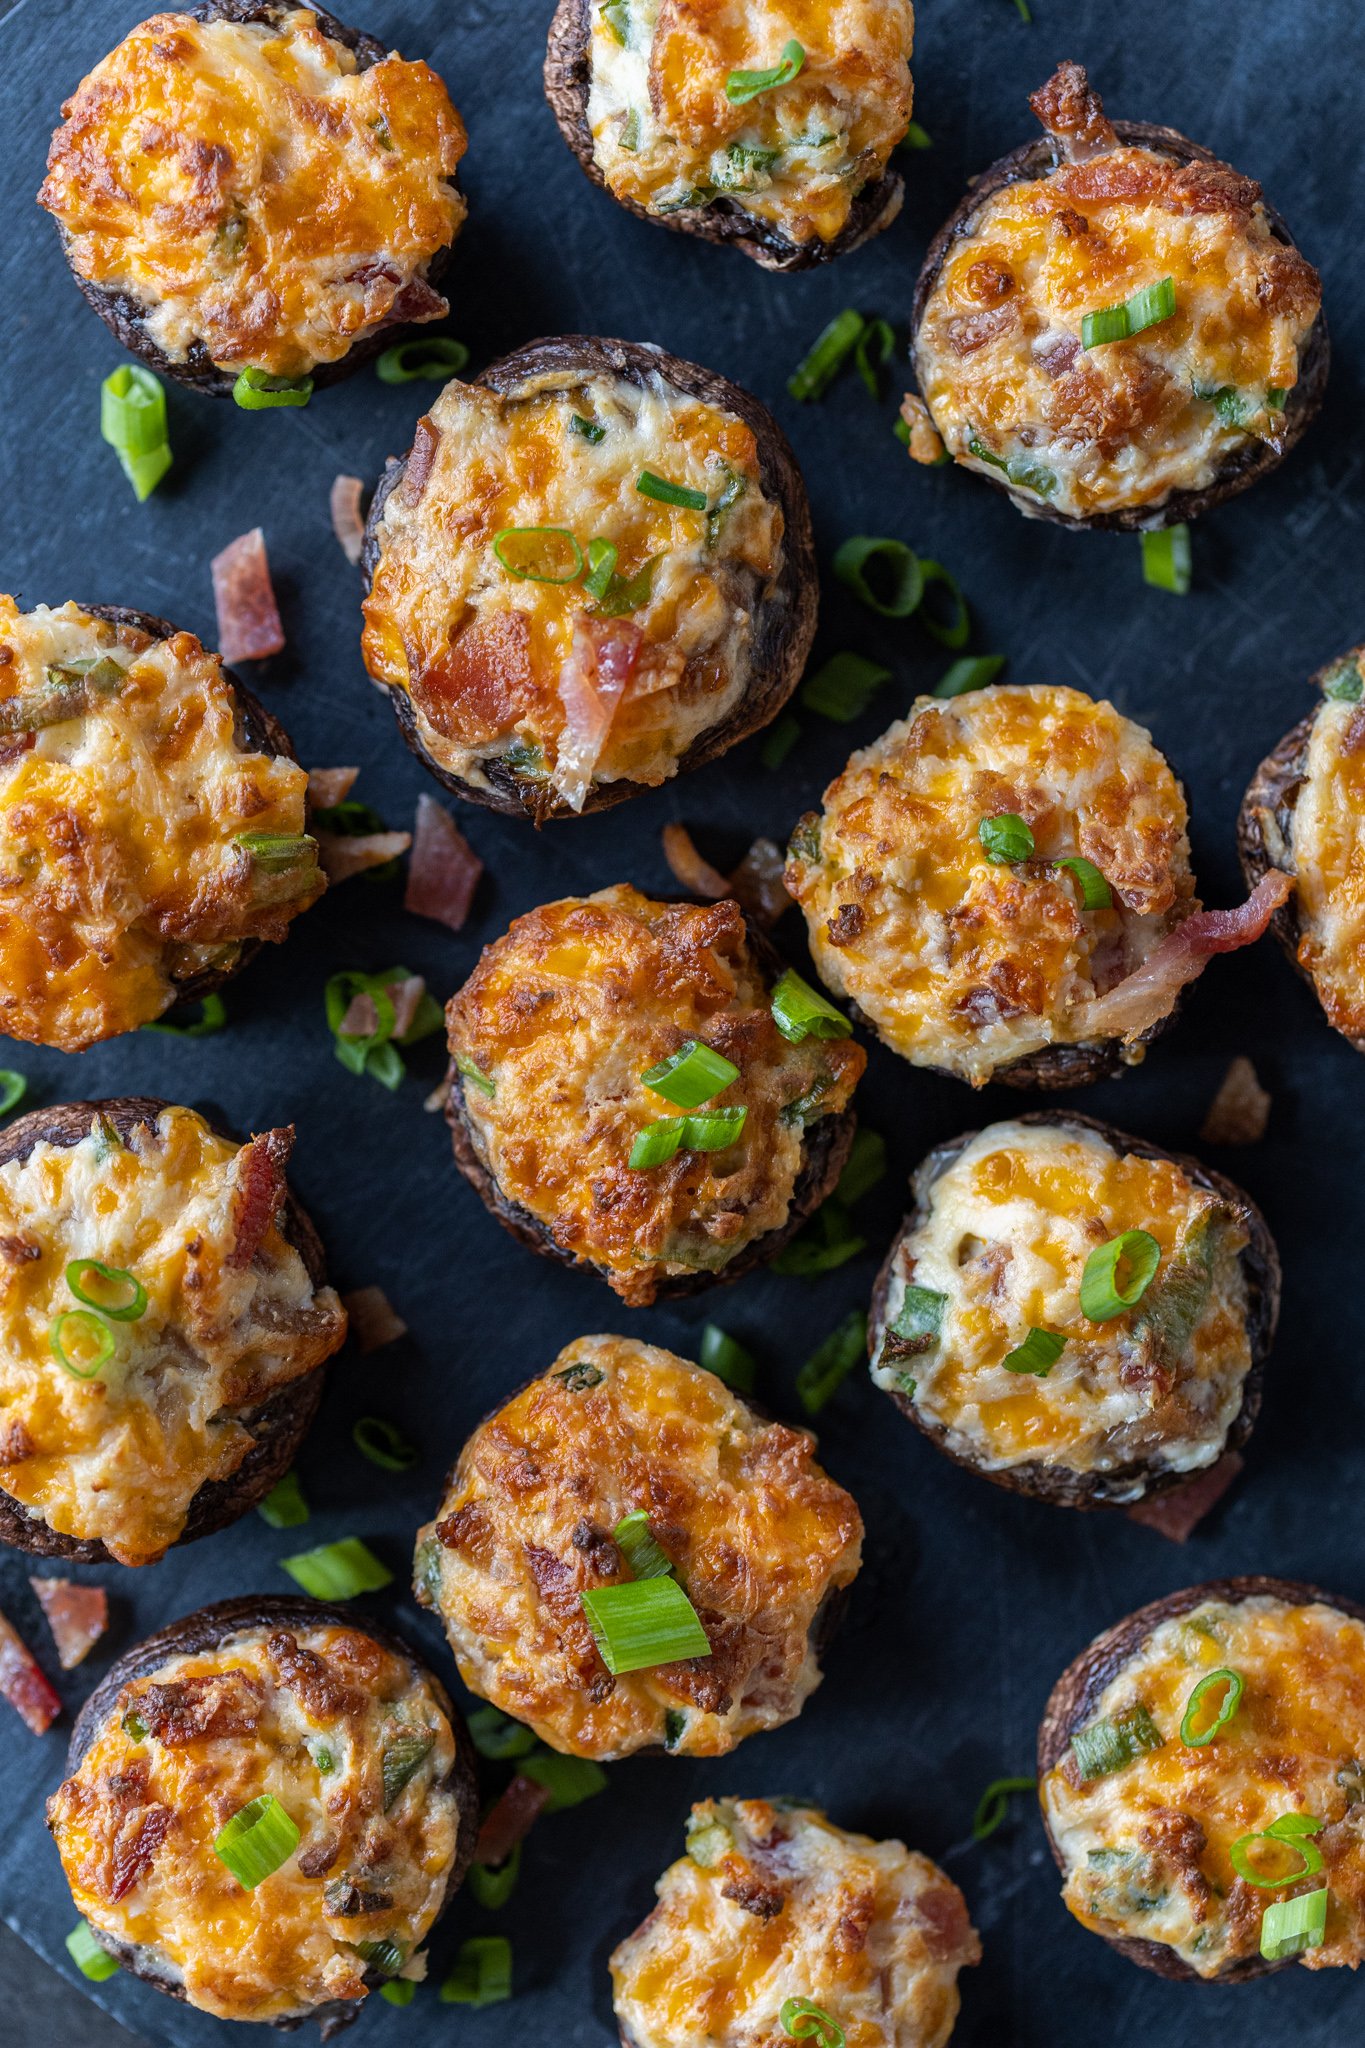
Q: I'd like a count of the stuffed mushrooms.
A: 14